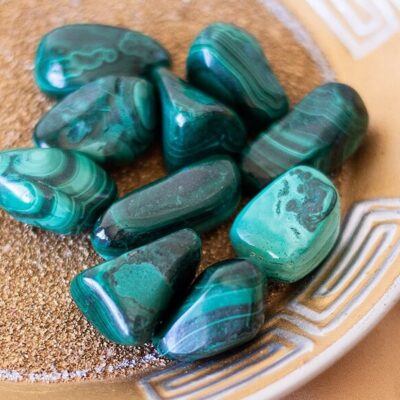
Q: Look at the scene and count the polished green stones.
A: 10